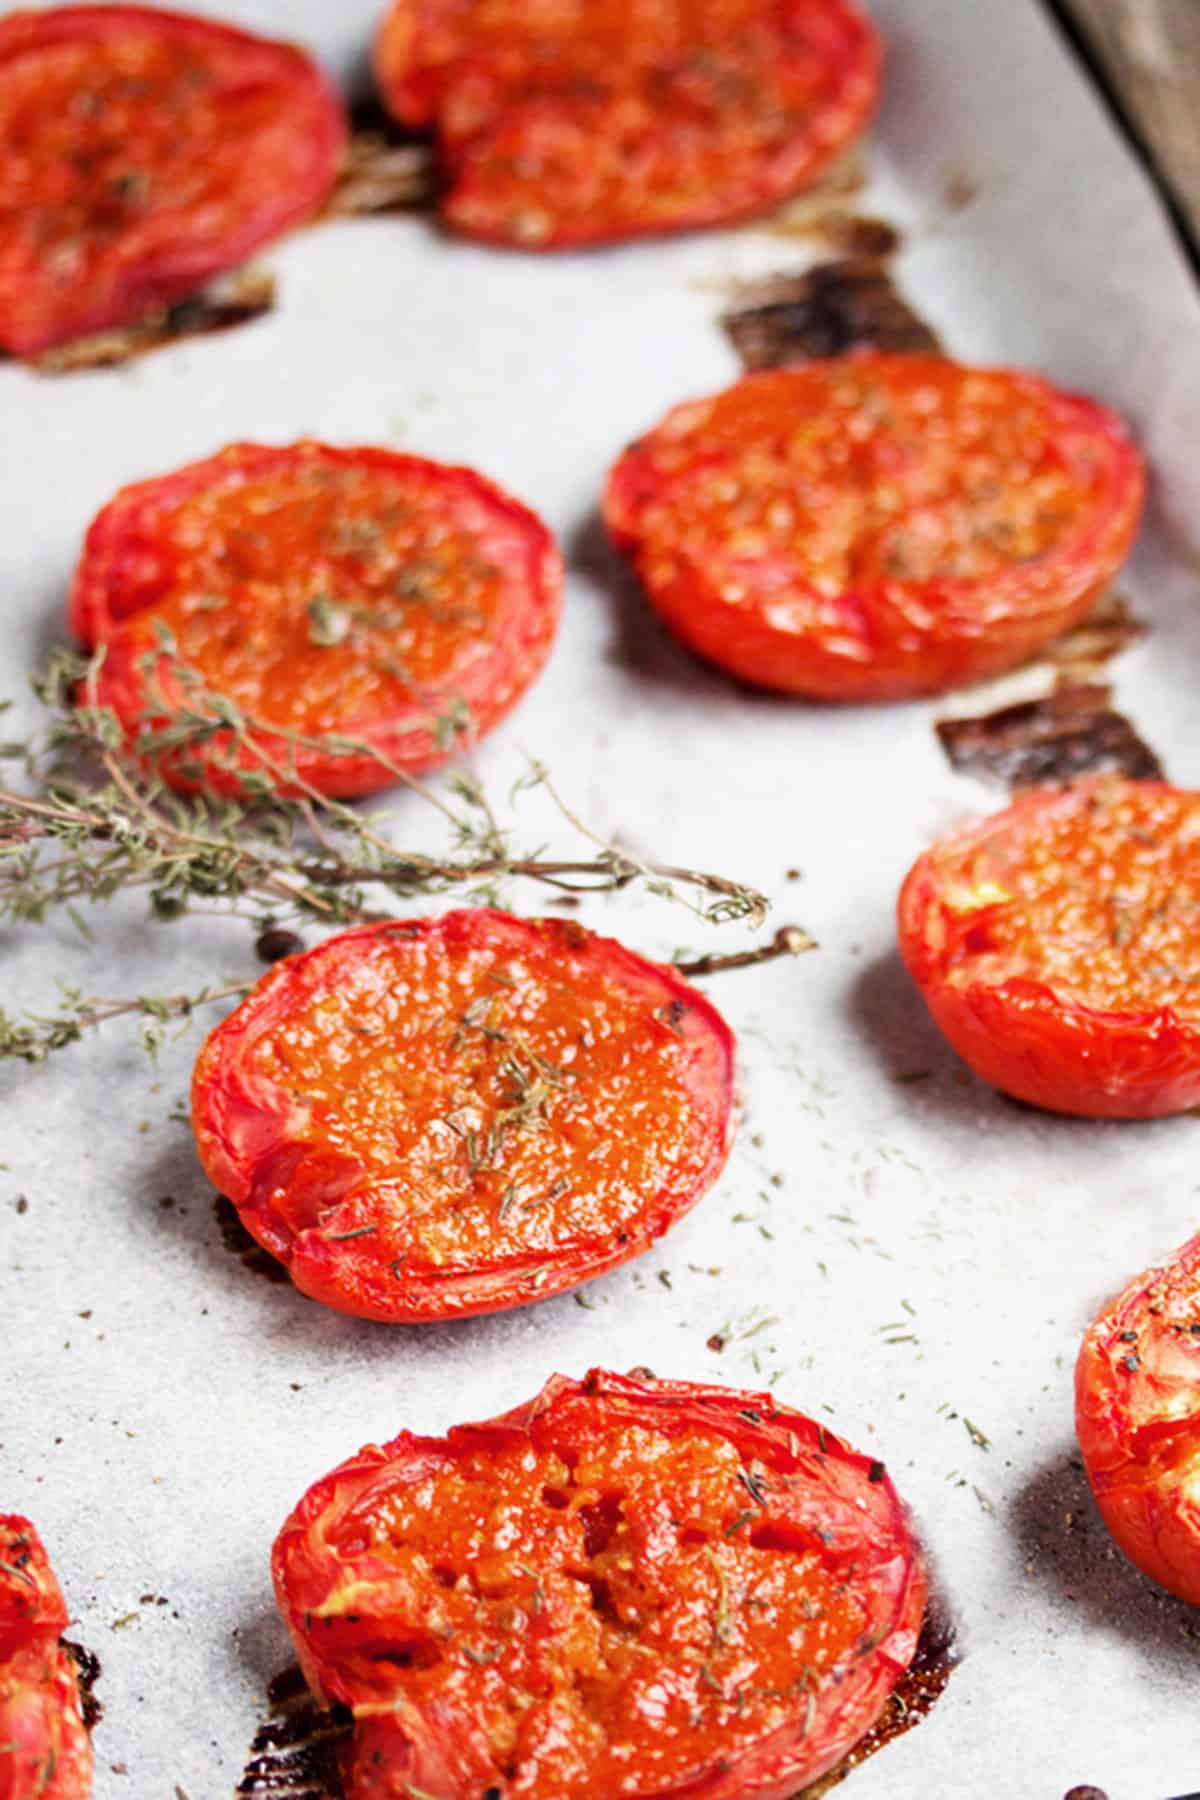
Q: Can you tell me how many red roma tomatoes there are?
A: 9